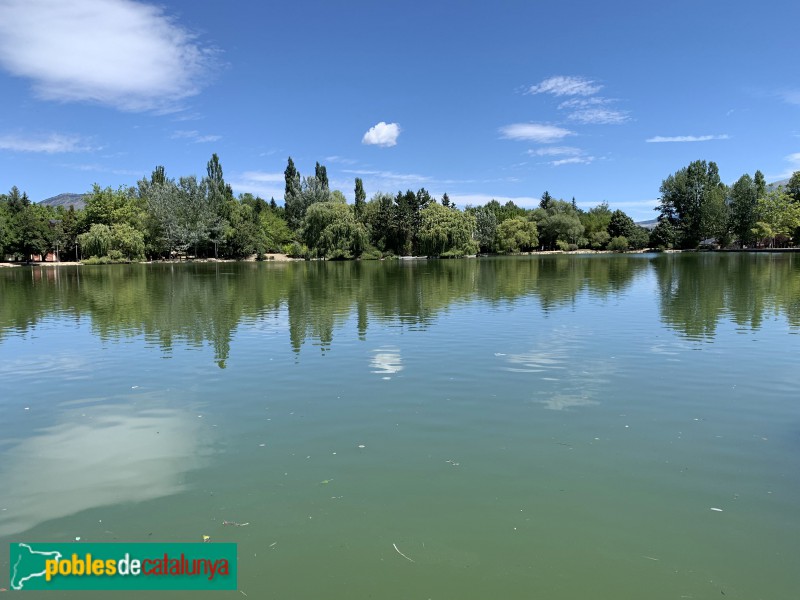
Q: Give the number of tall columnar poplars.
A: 5